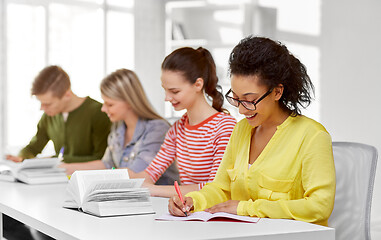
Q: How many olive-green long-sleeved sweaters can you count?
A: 1